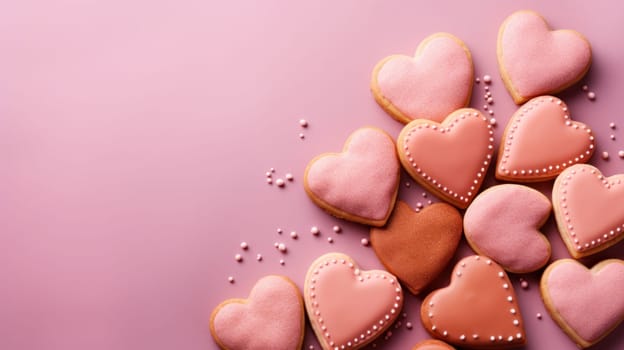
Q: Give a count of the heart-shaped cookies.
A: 13